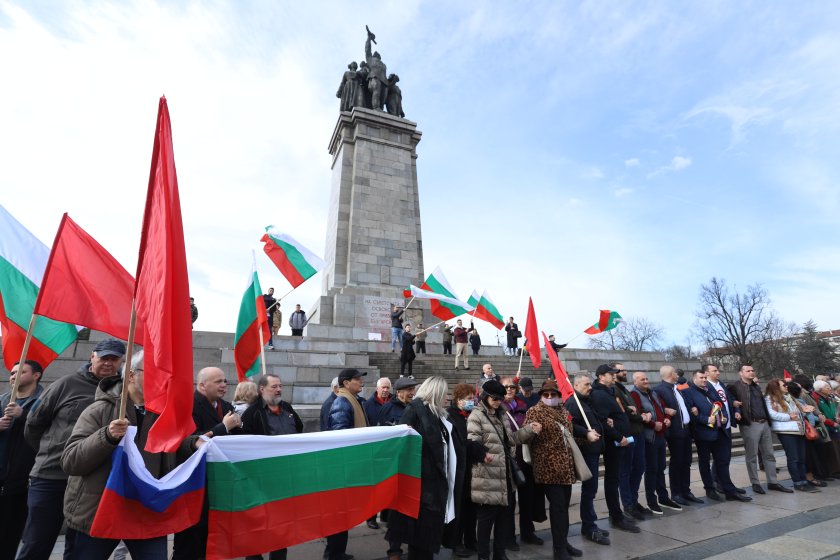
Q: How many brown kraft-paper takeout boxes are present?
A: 0